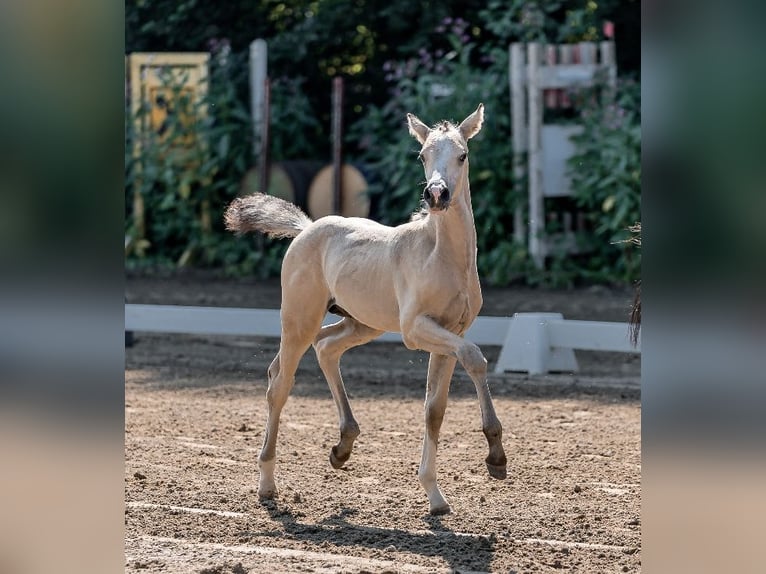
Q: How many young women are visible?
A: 0